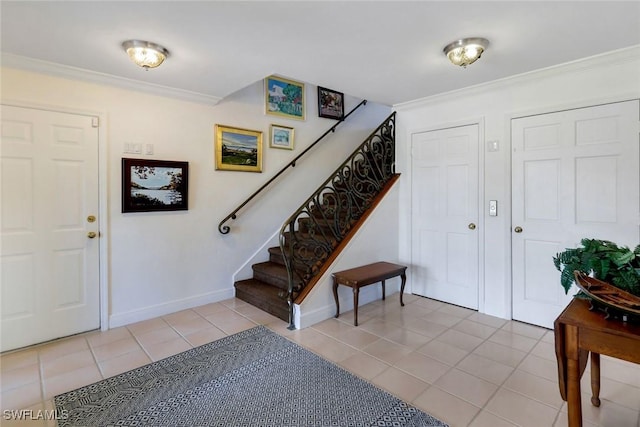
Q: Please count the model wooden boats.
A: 1